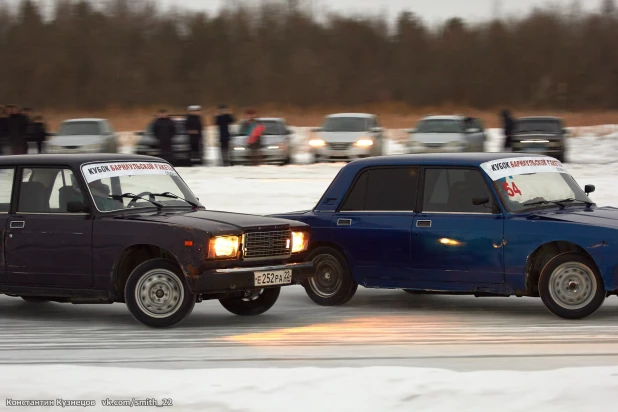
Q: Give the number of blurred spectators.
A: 9